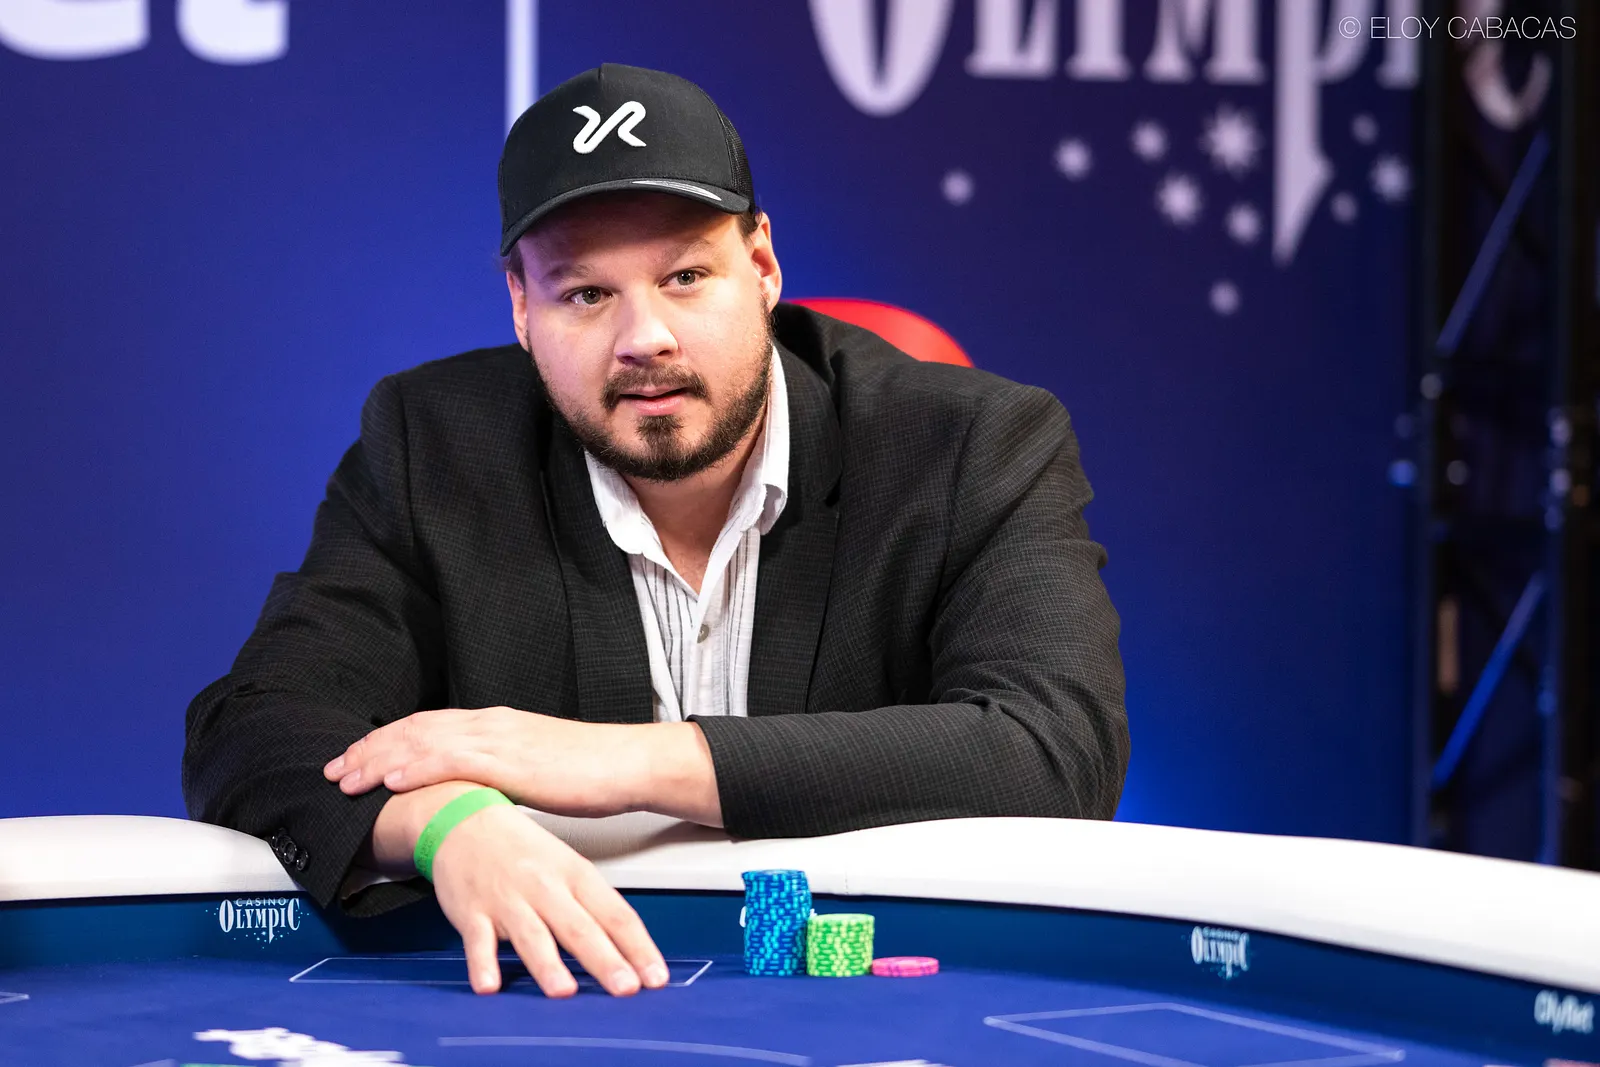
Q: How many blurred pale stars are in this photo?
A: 10